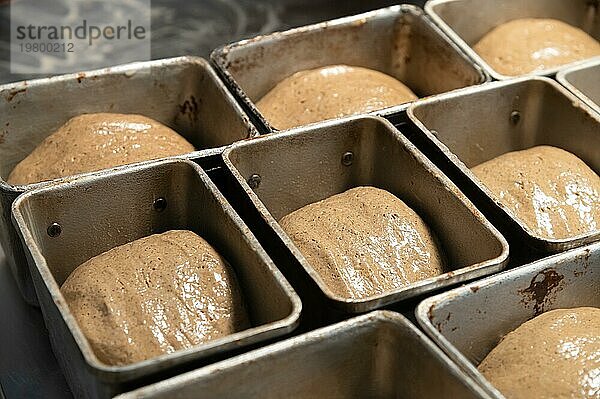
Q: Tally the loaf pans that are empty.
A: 1